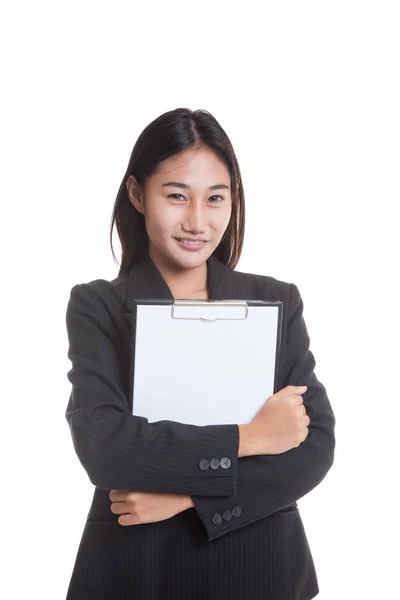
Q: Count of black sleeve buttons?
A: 6